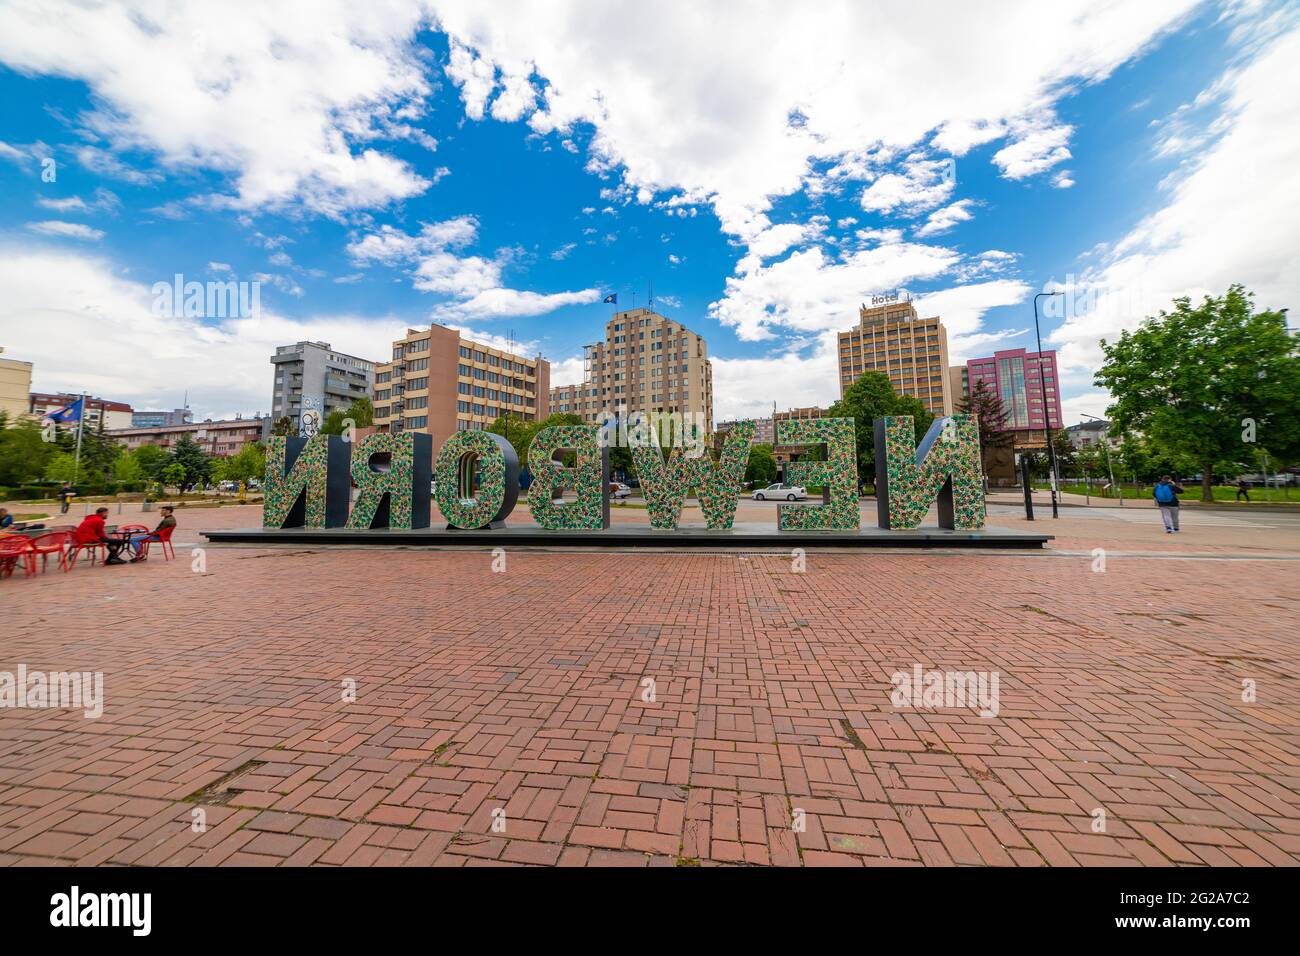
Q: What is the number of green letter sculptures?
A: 7